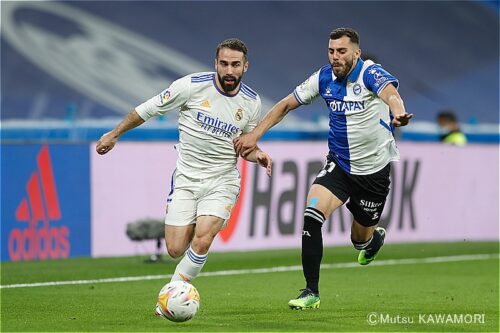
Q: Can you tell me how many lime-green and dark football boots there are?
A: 2